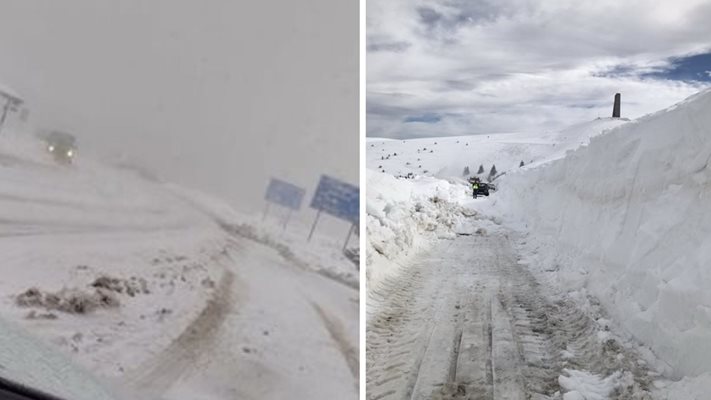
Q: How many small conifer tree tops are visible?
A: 4